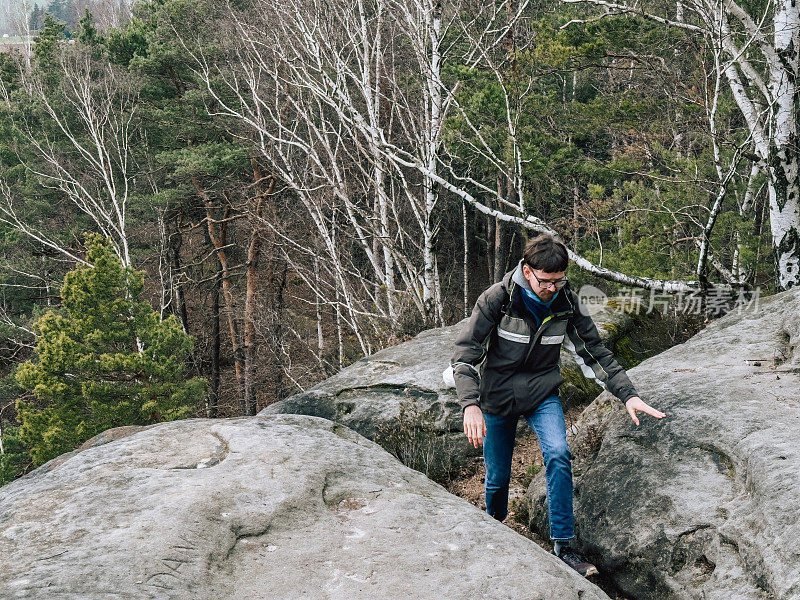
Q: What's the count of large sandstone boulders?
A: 3